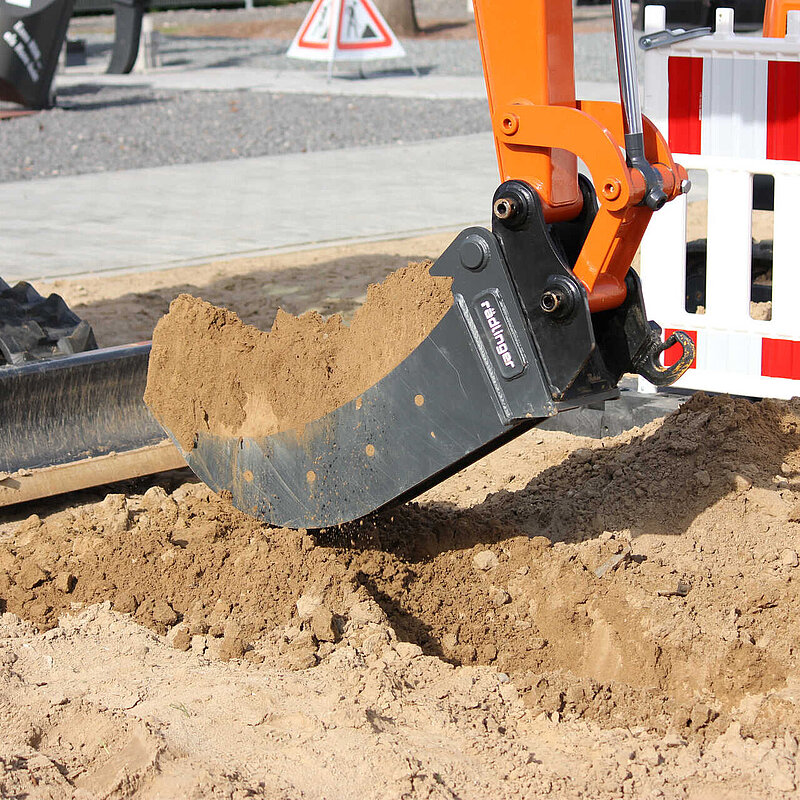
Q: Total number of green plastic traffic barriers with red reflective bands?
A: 0